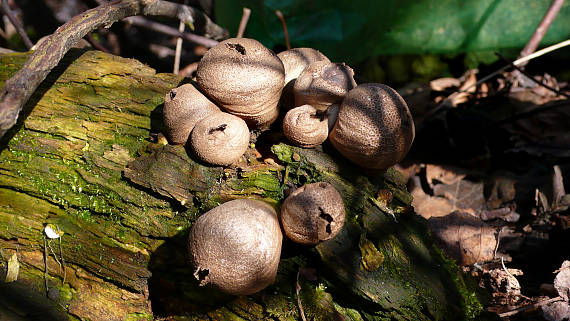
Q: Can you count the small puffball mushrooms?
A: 9